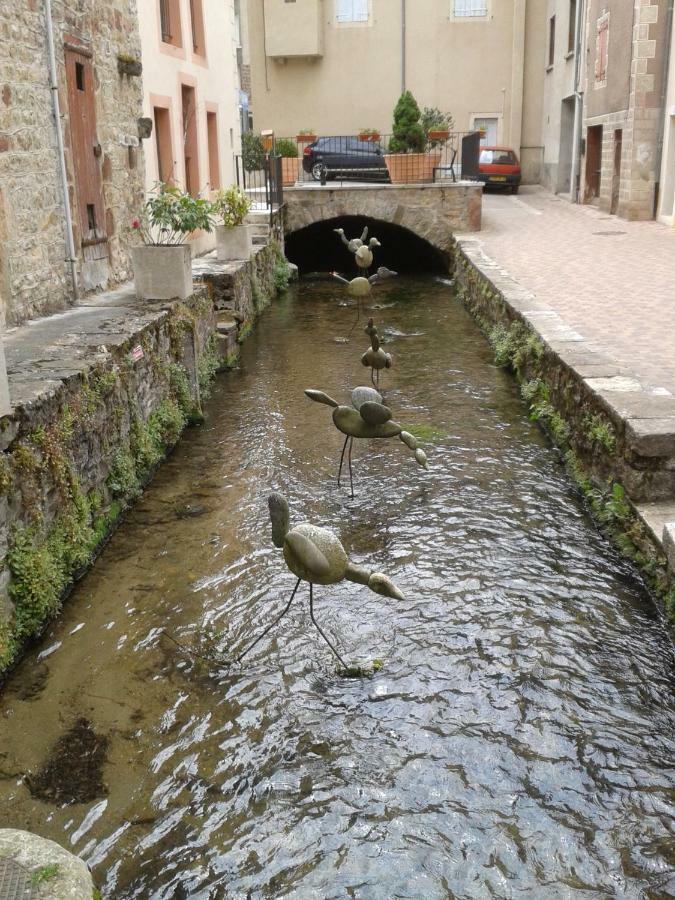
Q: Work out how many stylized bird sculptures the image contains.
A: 6